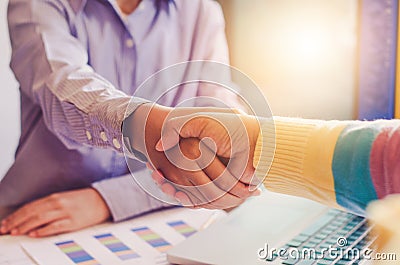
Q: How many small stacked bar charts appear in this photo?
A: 4